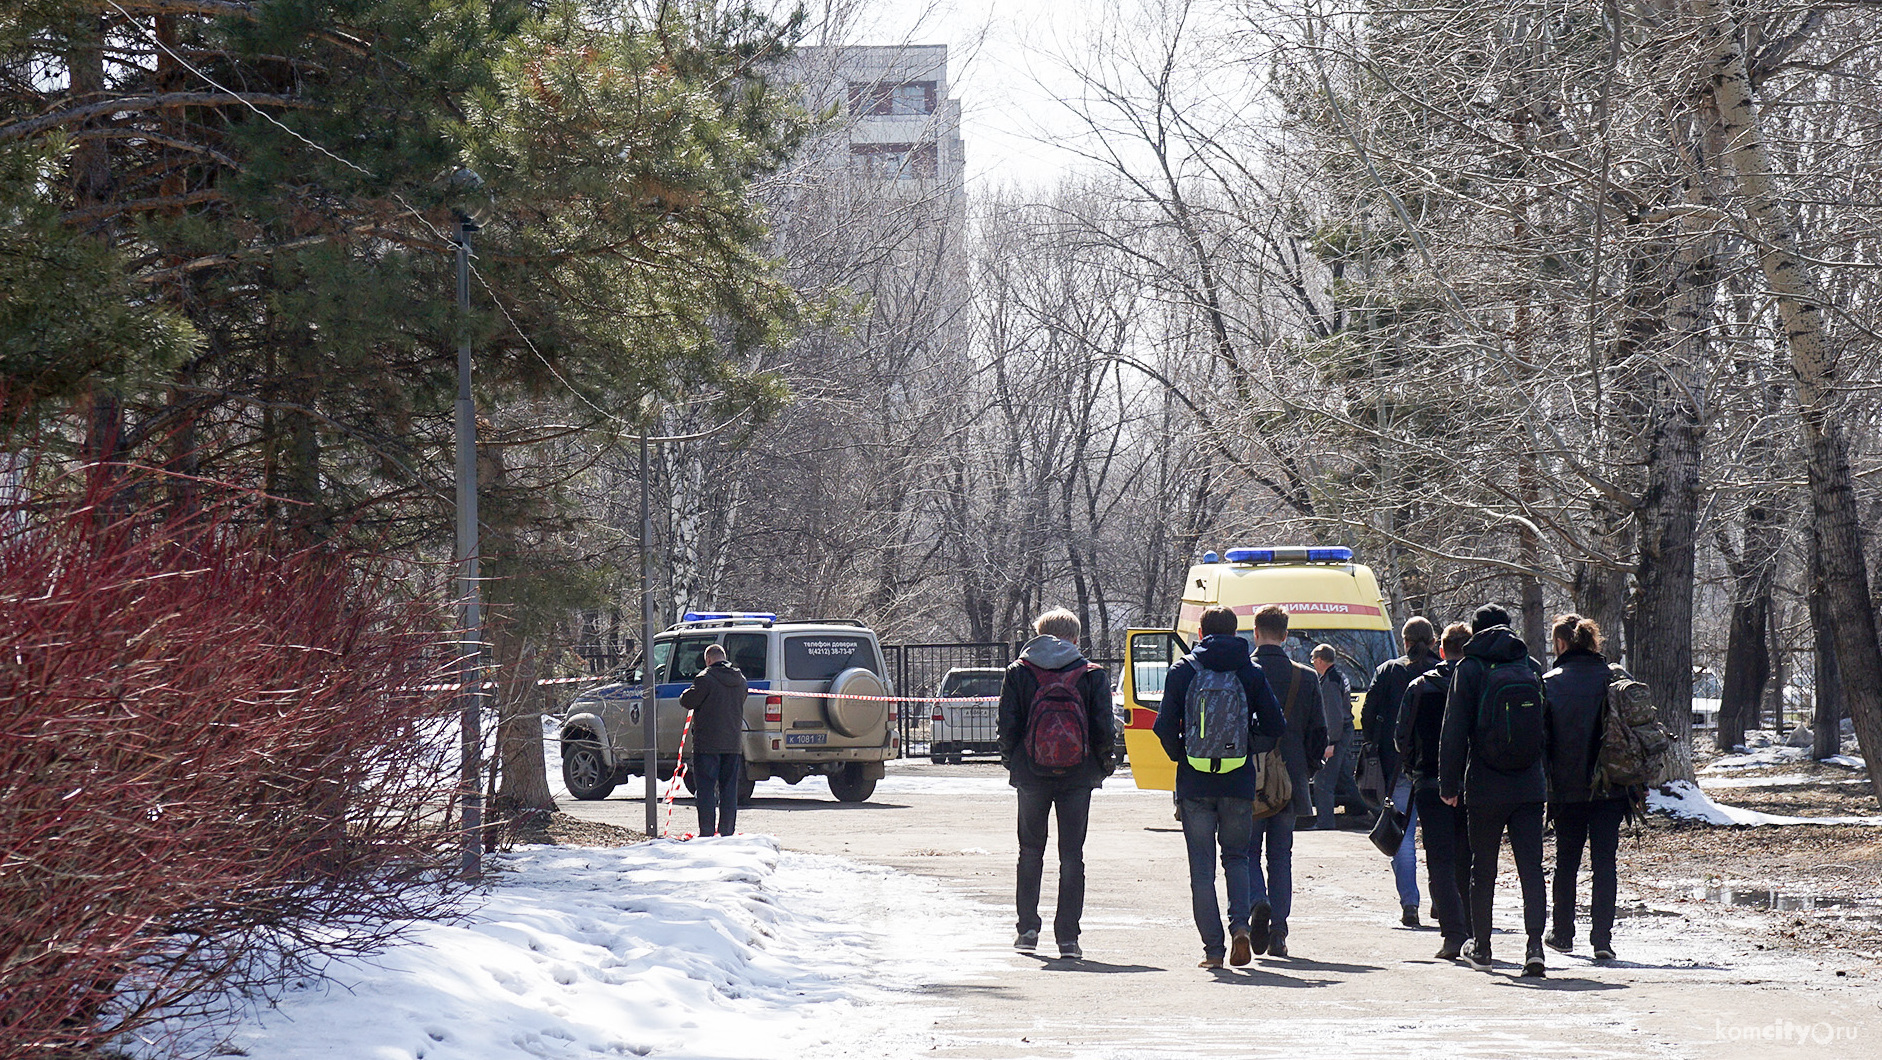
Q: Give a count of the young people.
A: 7